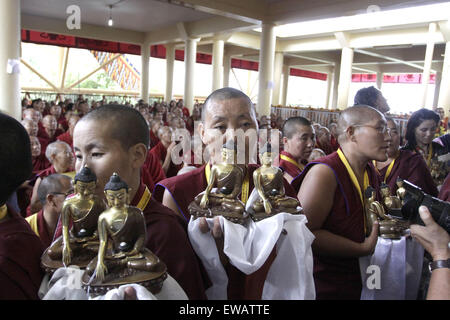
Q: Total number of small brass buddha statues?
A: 7